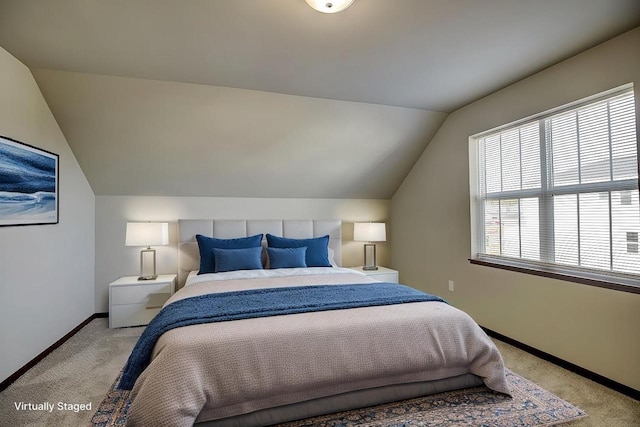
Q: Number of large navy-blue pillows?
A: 2